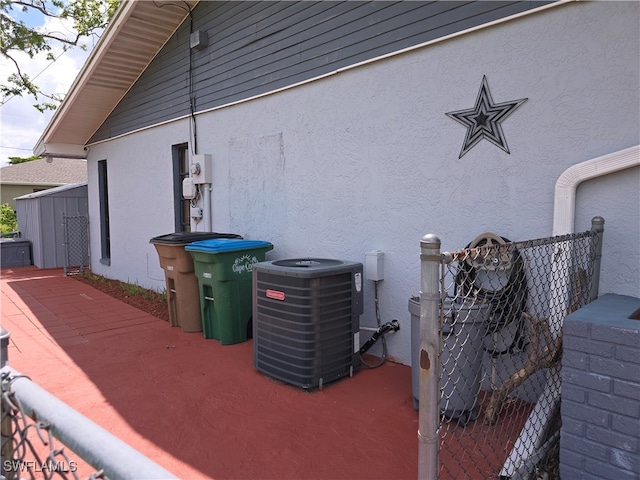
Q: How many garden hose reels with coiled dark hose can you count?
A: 1